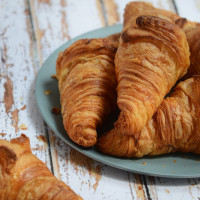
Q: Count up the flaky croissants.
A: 5